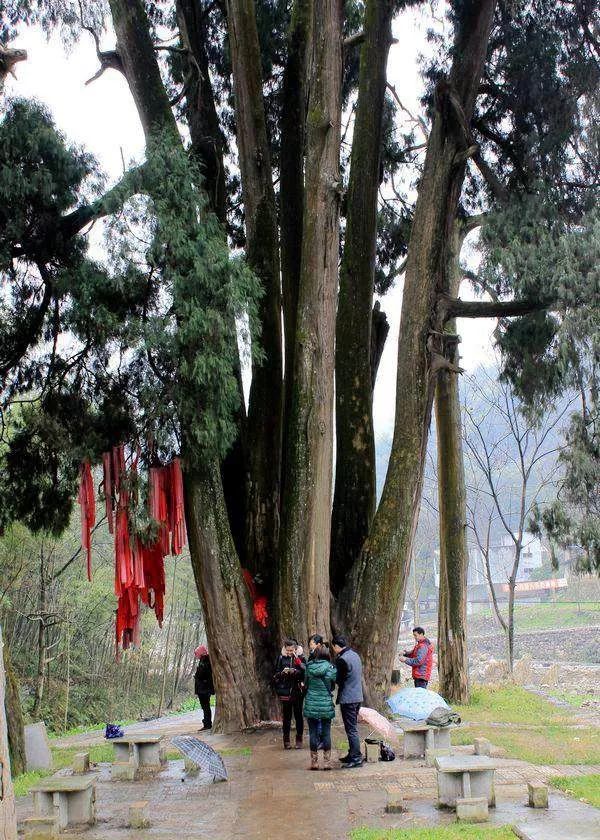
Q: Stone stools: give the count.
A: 11